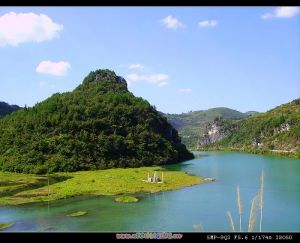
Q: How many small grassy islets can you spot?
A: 3